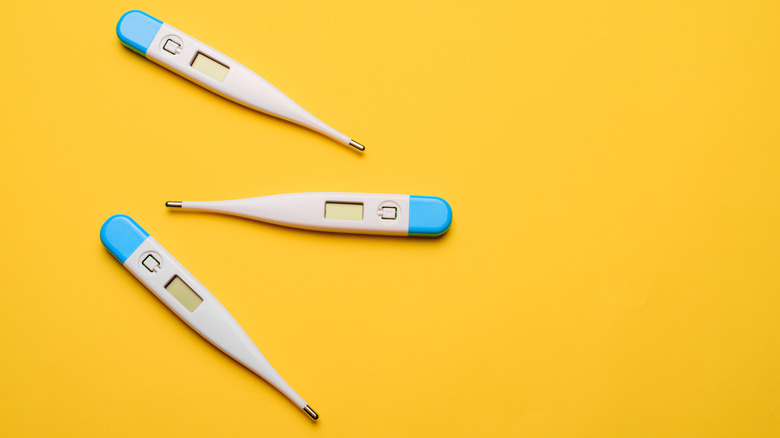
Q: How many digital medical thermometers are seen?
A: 3